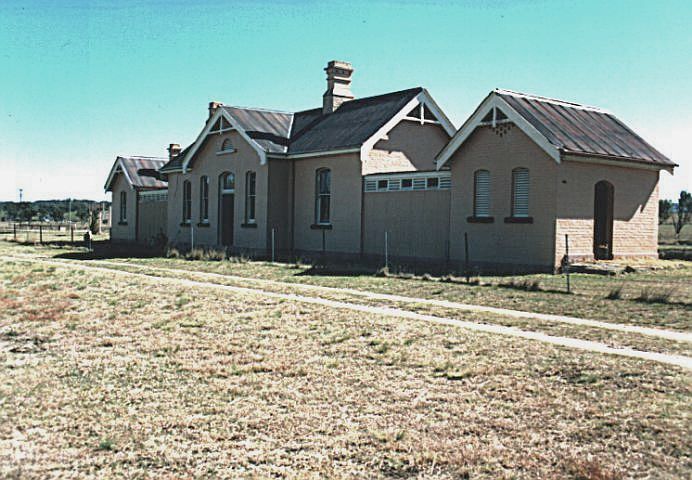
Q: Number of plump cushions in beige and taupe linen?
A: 0